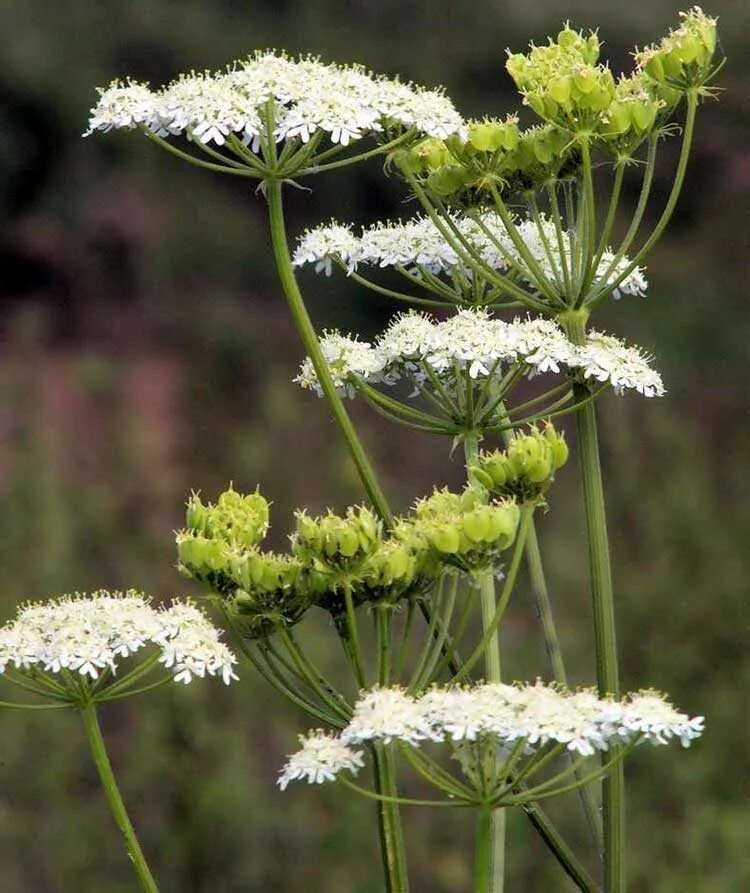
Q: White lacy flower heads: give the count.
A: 5